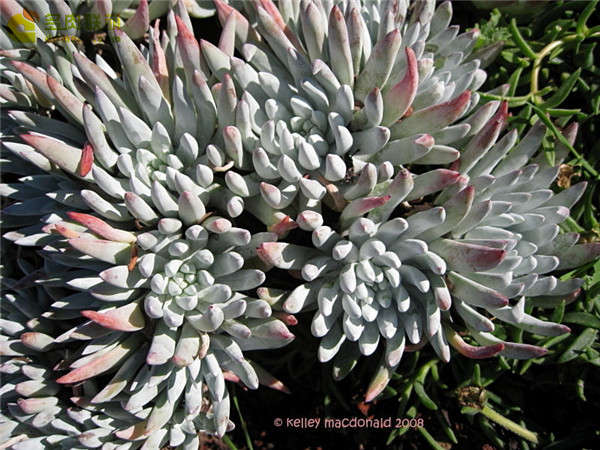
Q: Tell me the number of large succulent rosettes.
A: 4